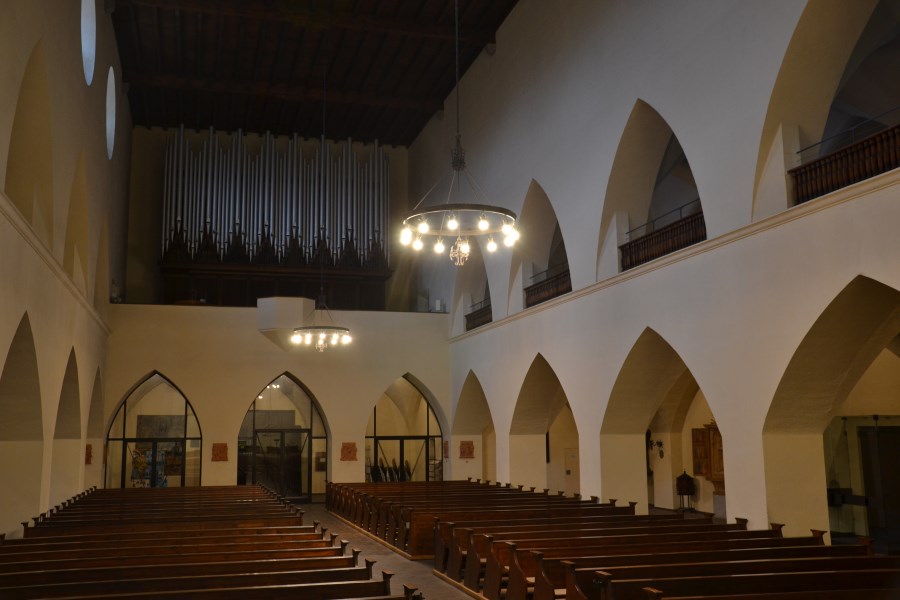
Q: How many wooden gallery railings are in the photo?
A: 4